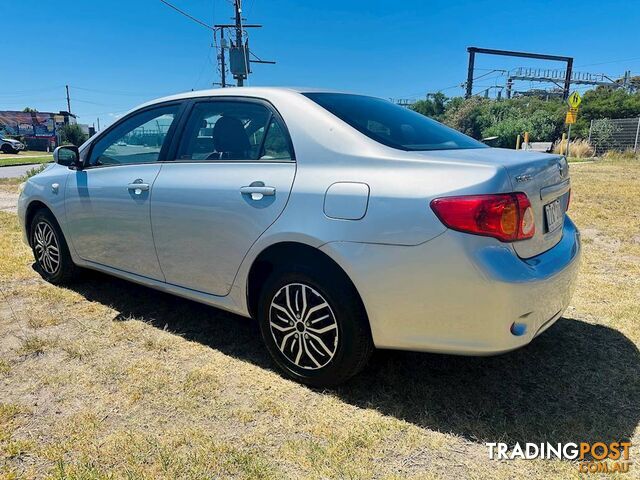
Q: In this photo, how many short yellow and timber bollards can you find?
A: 3